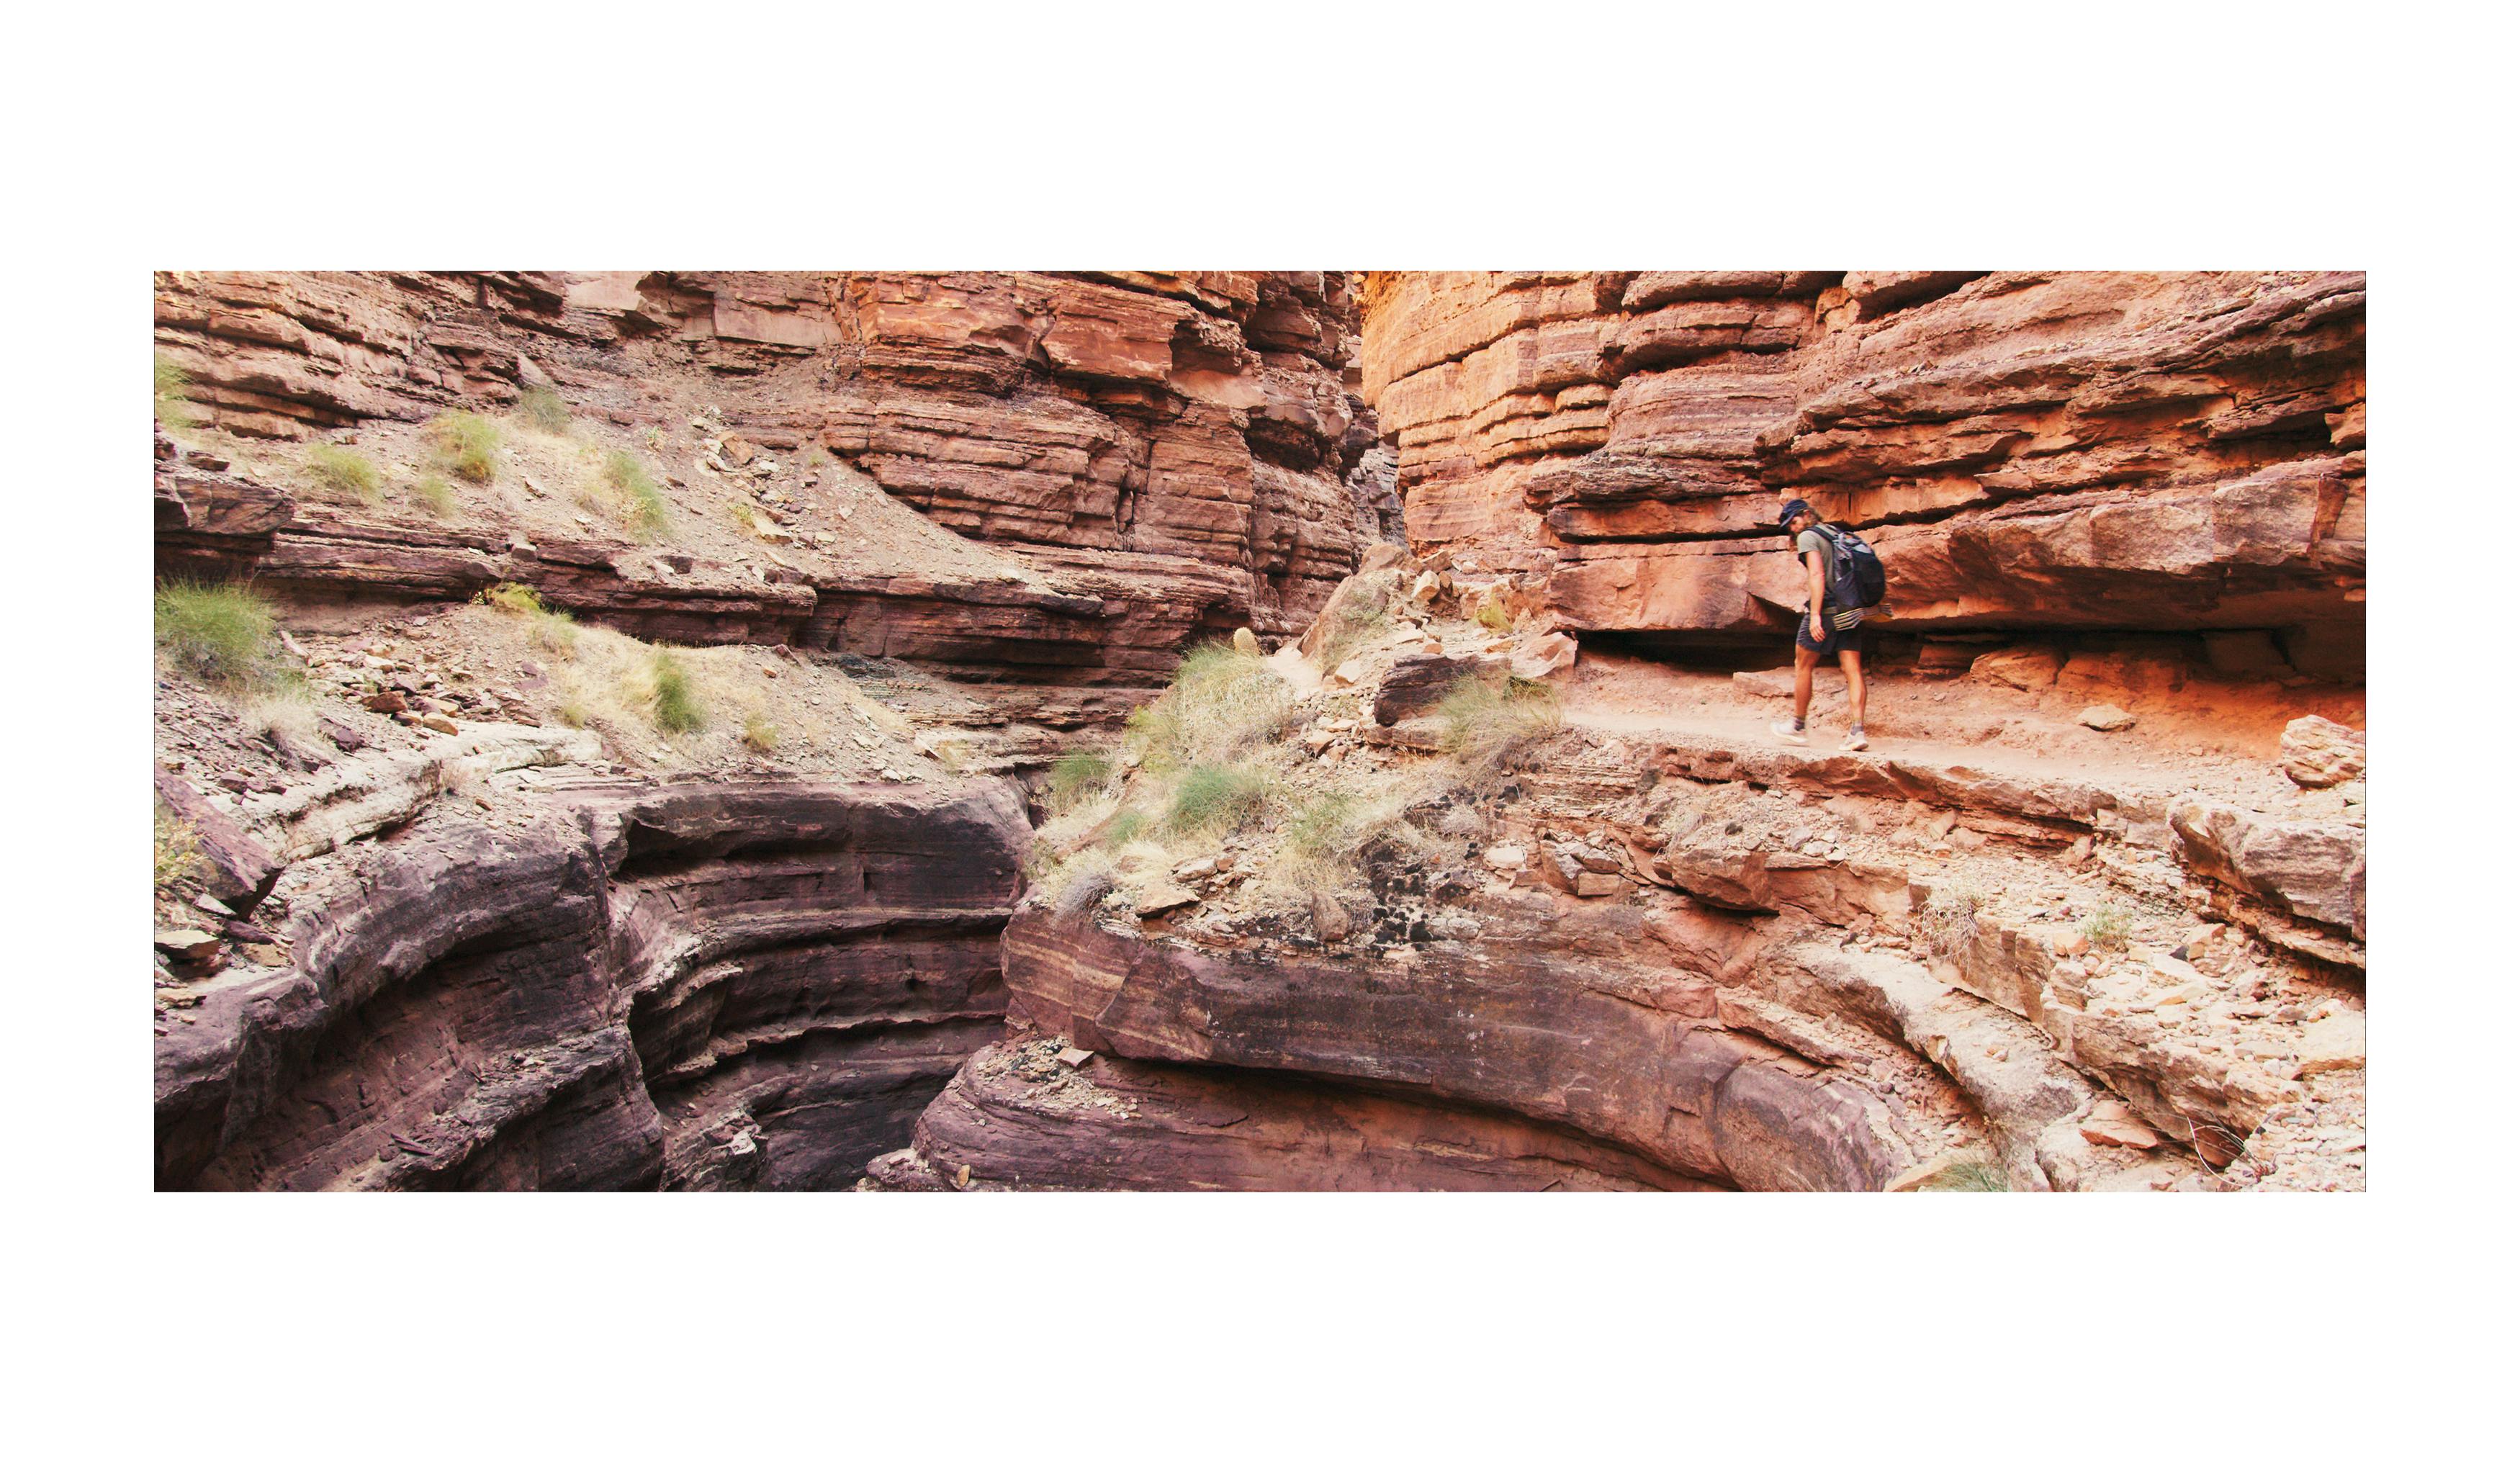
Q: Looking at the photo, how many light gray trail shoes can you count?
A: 2